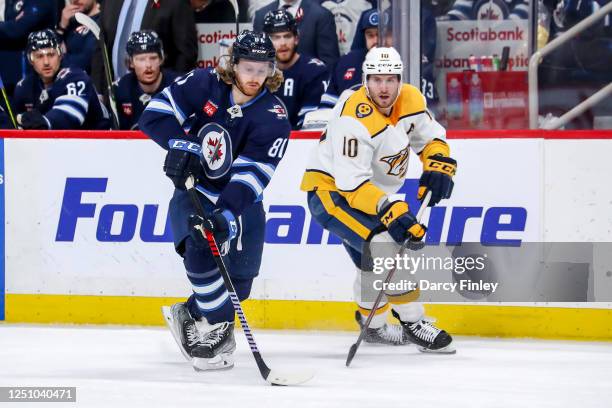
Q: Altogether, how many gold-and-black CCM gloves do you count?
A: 2